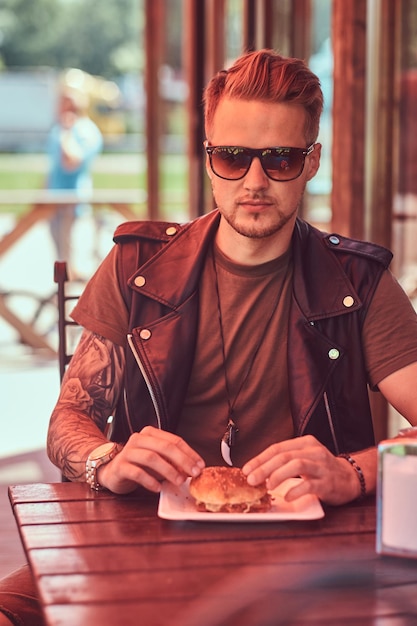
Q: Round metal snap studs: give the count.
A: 6